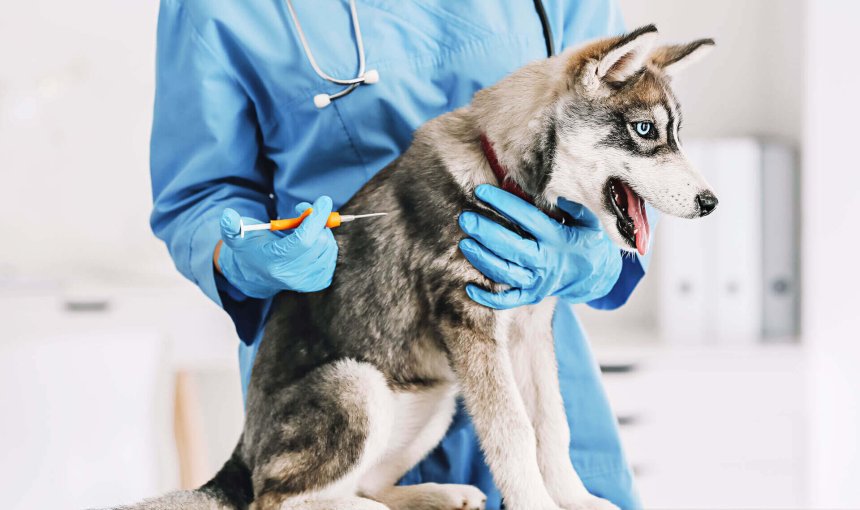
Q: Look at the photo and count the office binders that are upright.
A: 3